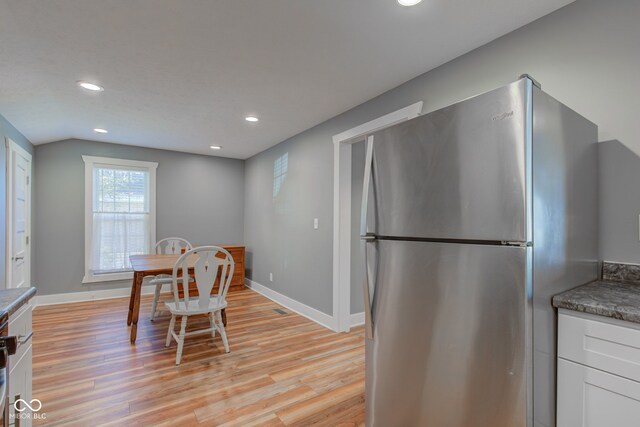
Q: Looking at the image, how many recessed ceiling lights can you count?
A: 5